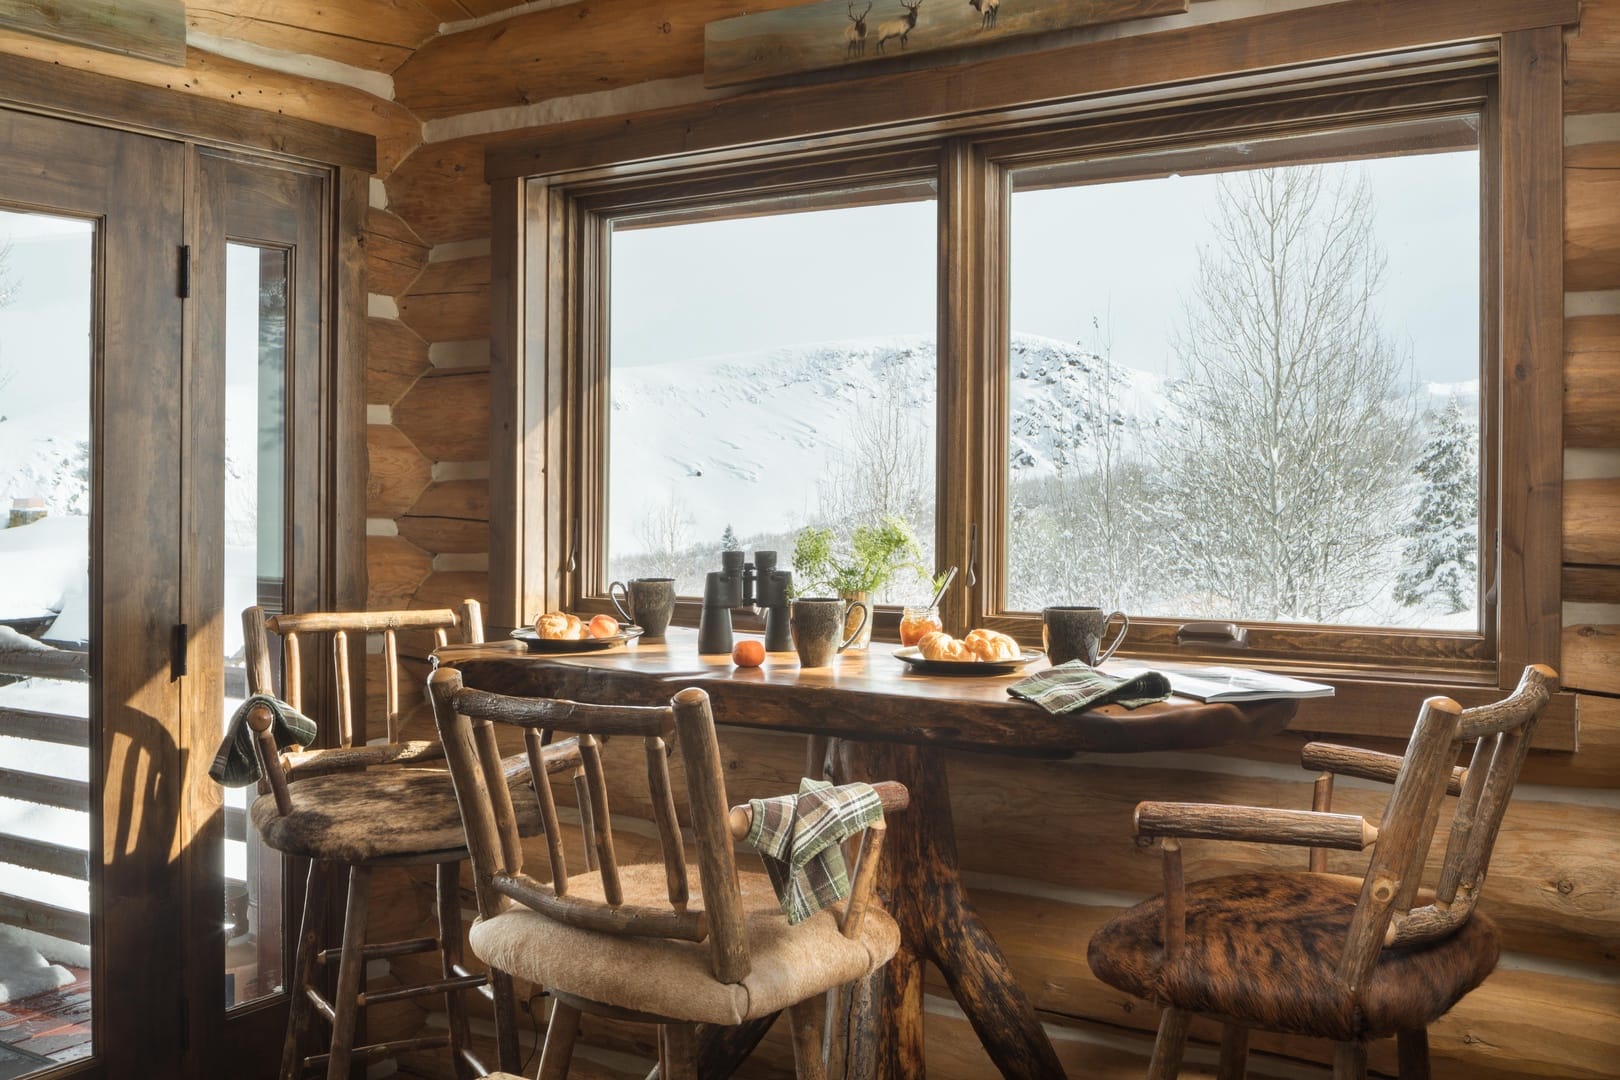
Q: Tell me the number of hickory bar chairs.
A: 3